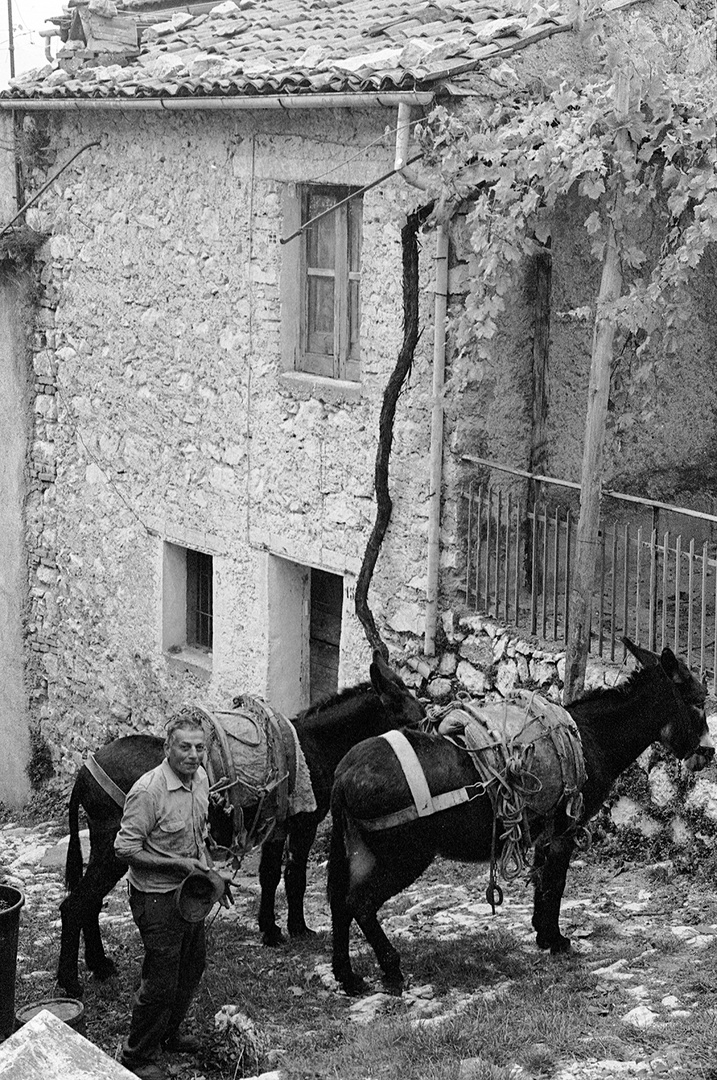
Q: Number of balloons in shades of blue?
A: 0